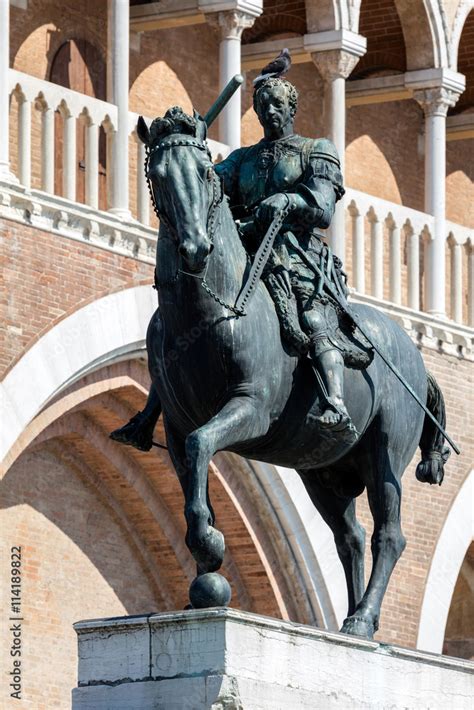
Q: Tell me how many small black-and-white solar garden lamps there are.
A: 0